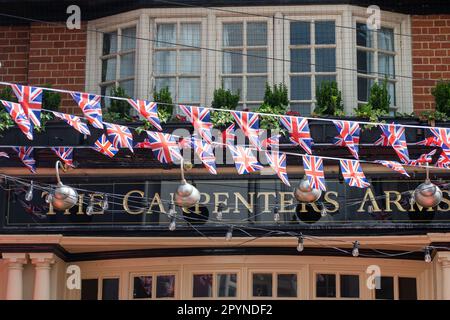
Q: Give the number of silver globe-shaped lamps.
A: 4